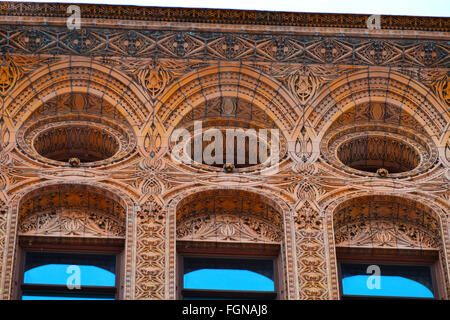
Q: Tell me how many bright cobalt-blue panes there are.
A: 3